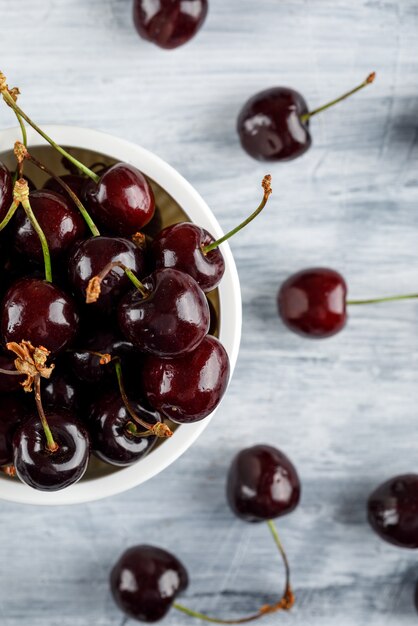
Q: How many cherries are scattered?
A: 6